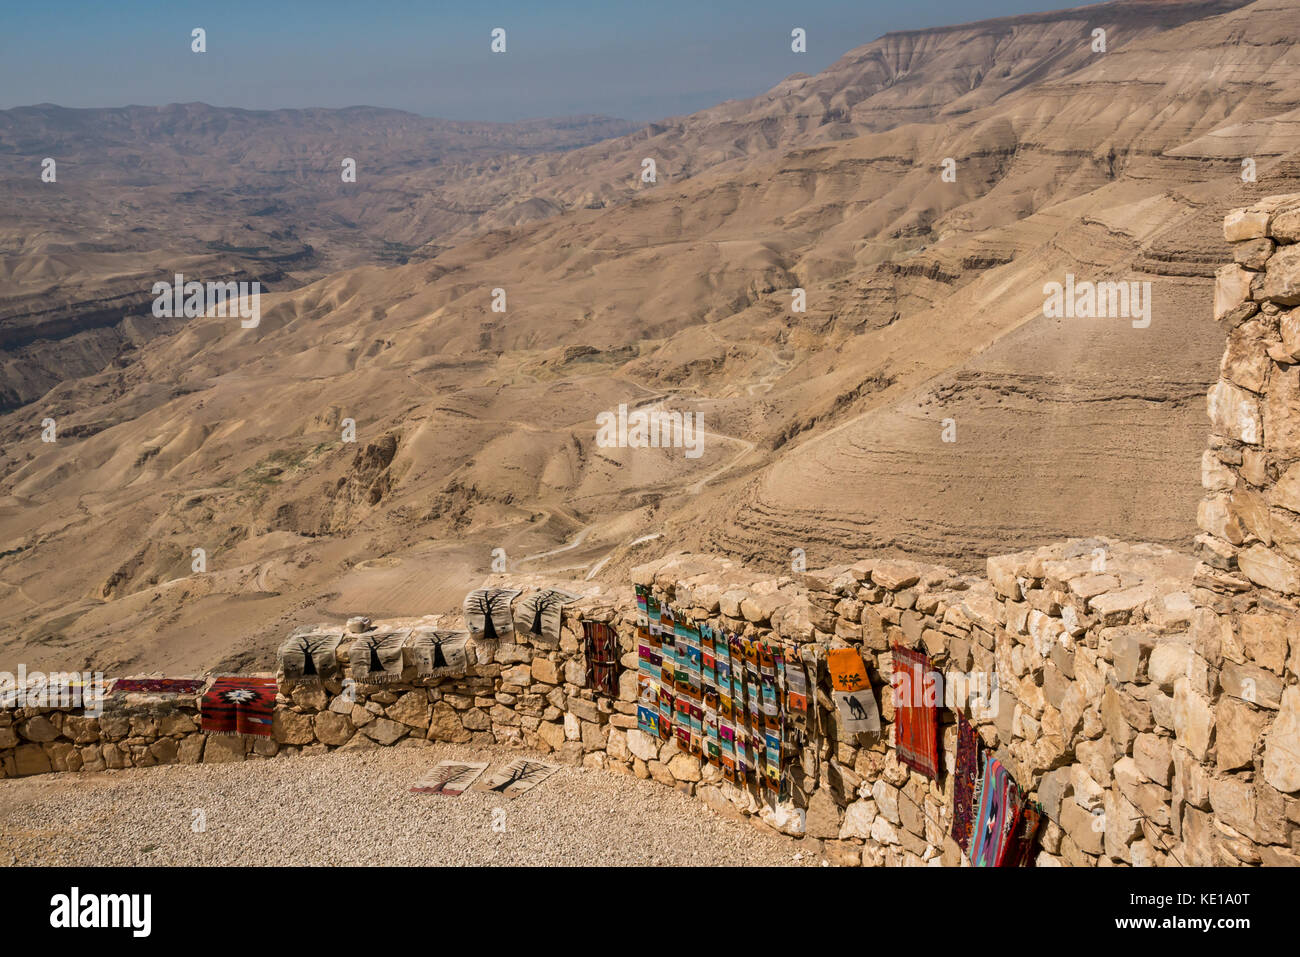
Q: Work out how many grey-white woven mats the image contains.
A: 7